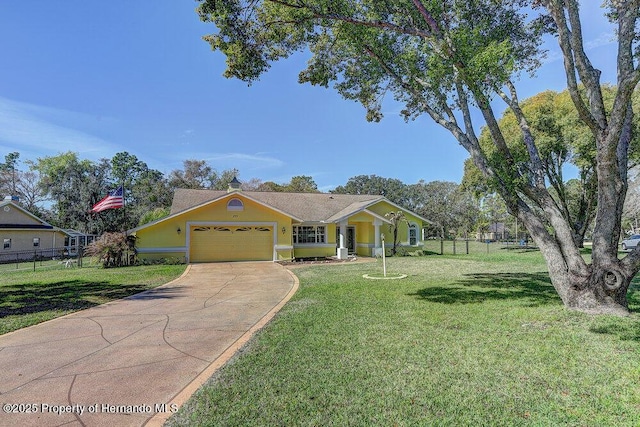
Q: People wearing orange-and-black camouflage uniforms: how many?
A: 0